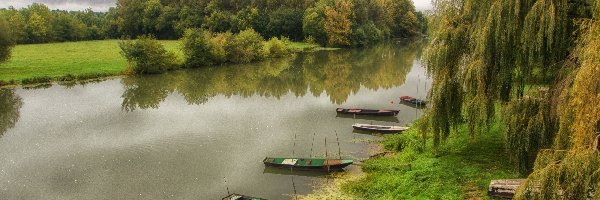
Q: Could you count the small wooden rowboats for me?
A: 5